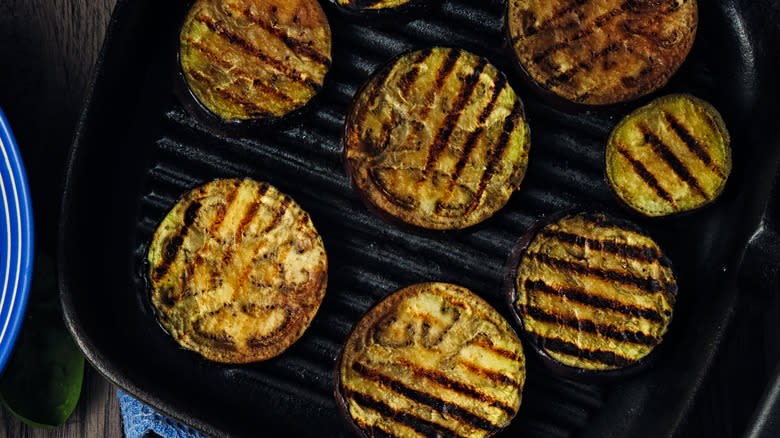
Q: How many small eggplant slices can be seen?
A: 1